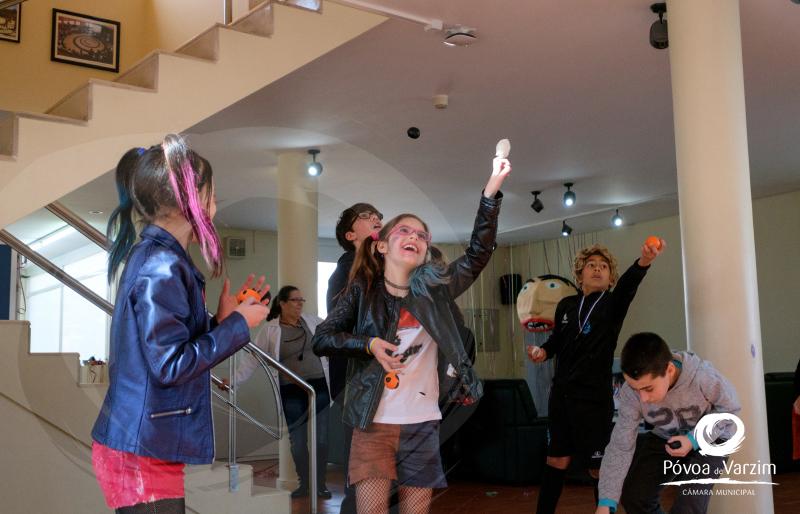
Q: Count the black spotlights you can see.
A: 6